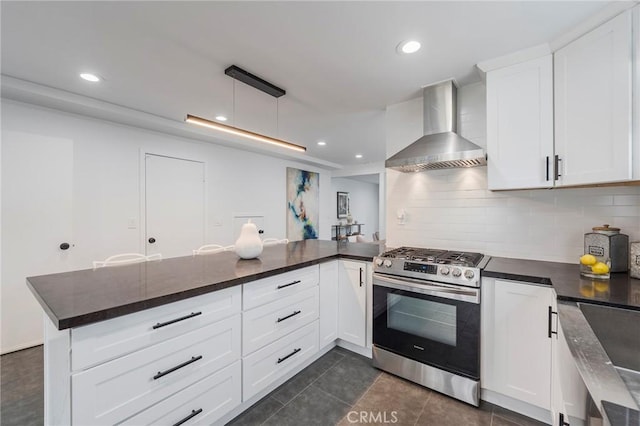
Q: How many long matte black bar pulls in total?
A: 11